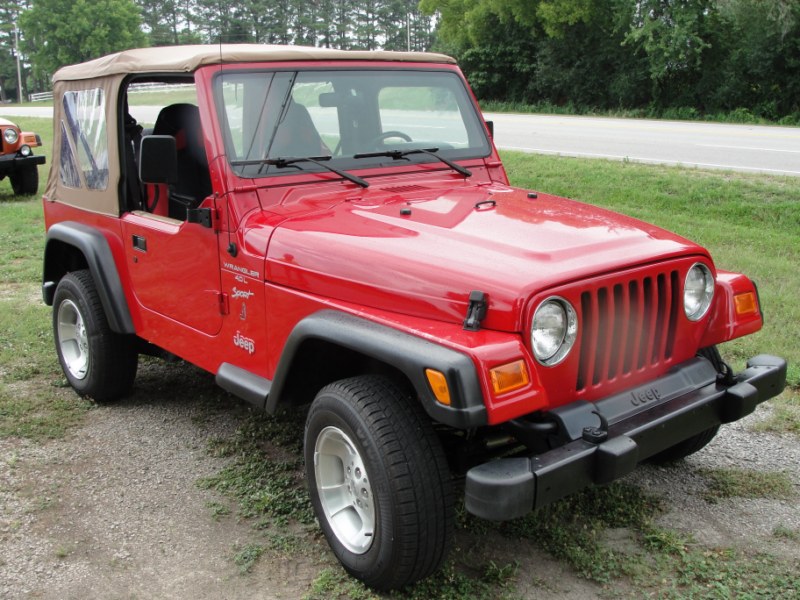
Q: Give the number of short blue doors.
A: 0